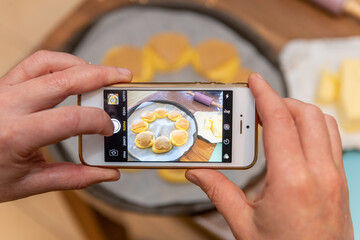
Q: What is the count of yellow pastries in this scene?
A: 8